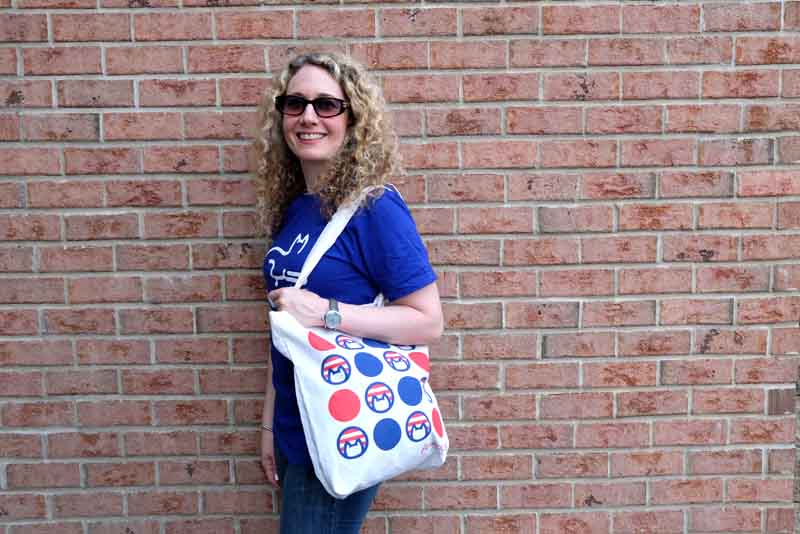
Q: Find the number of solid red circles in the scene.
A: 4